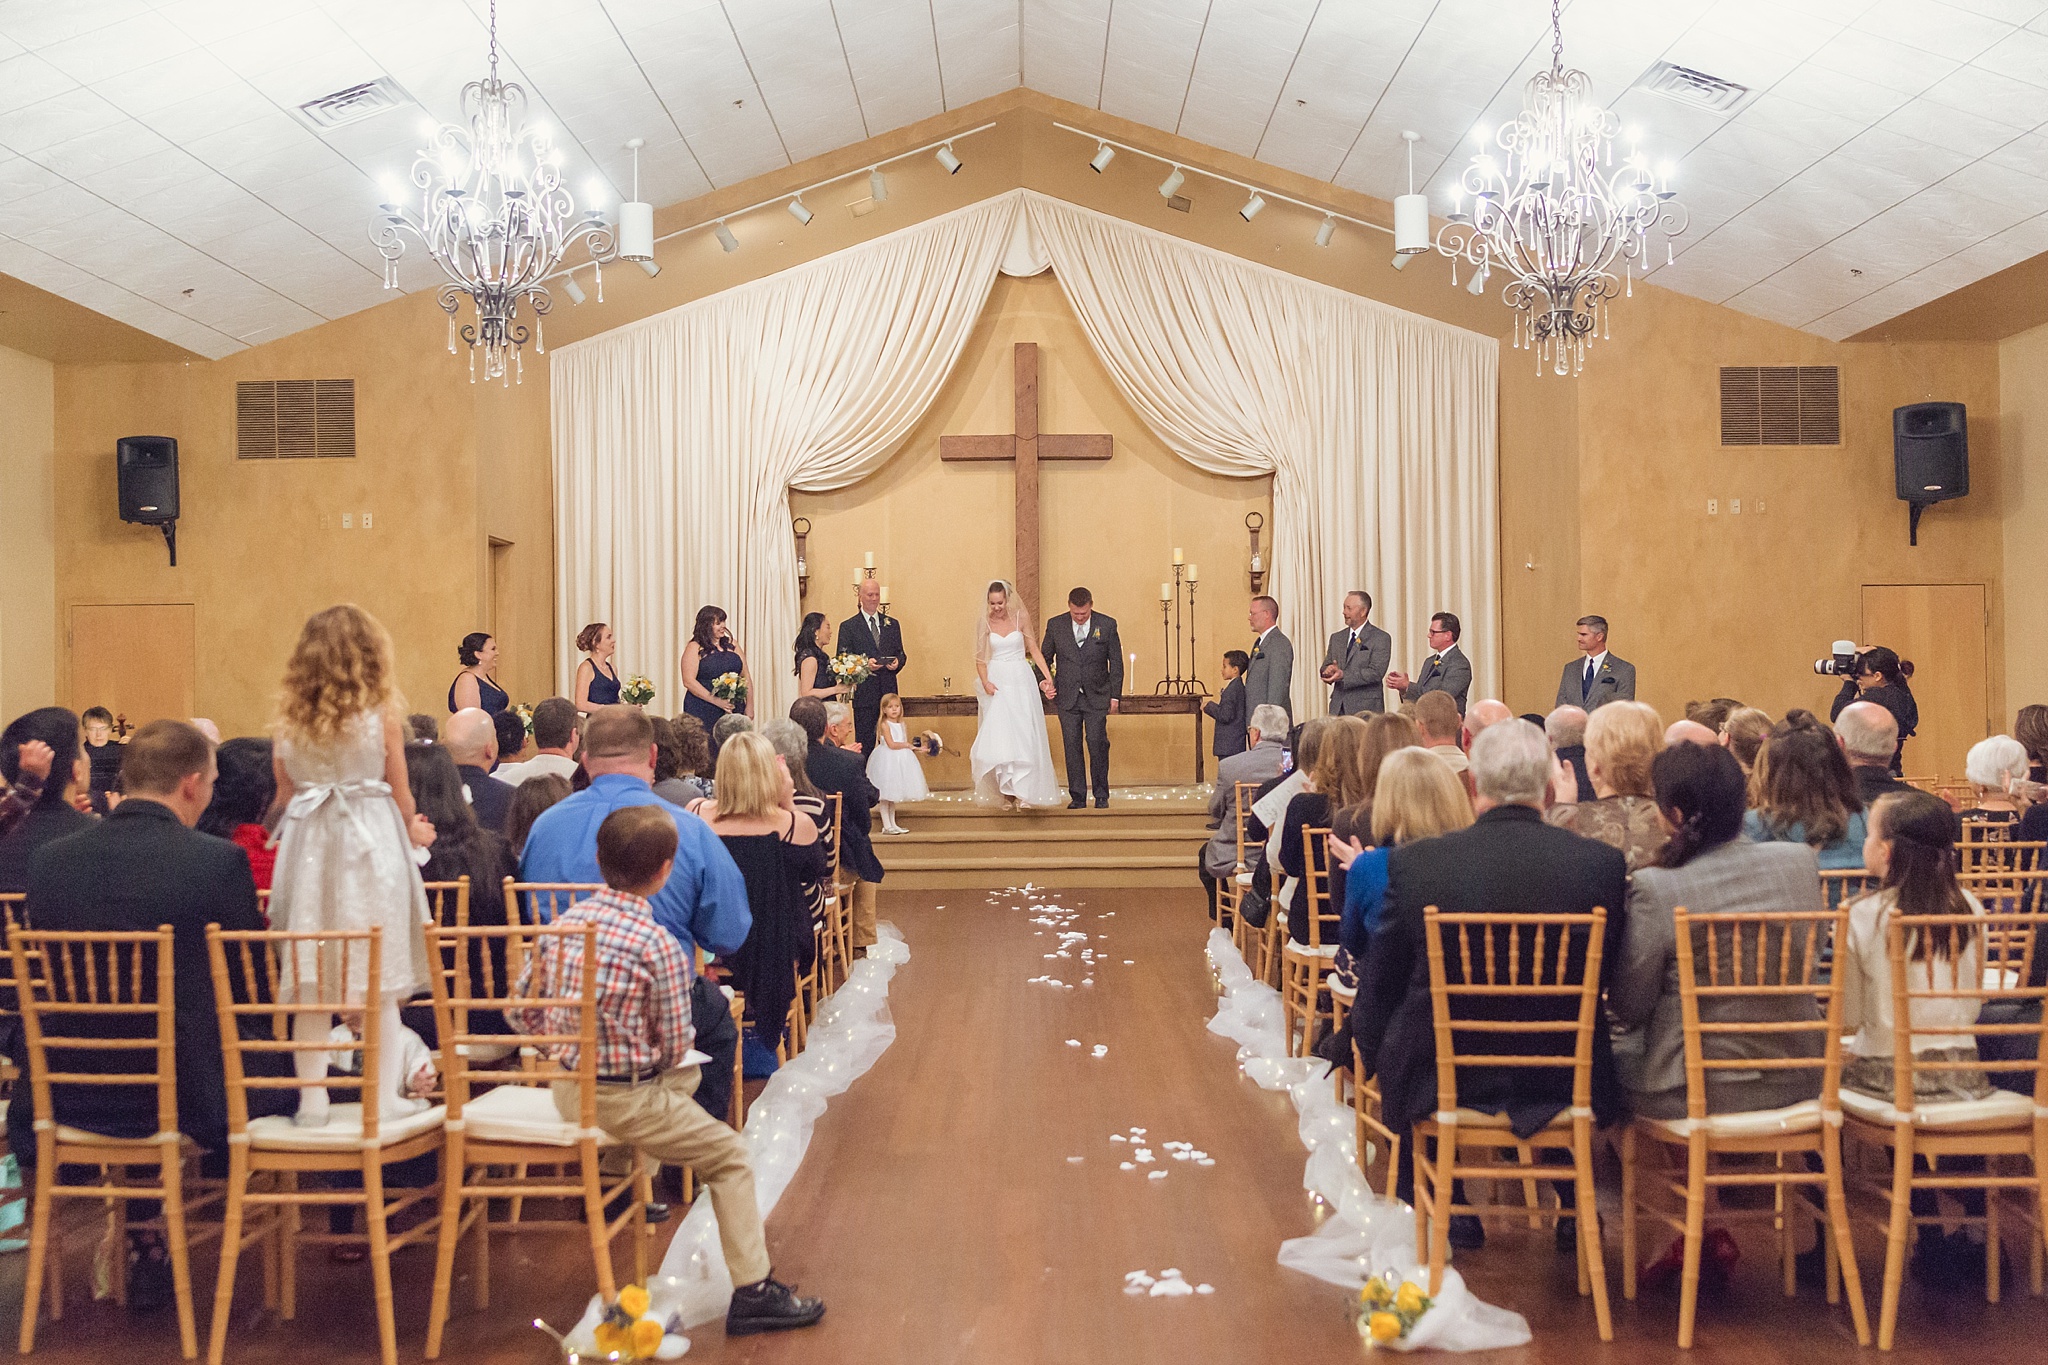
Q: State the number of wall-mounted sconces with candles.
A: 2